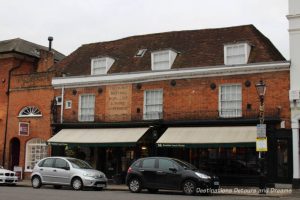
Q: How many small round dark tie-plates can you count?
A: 6